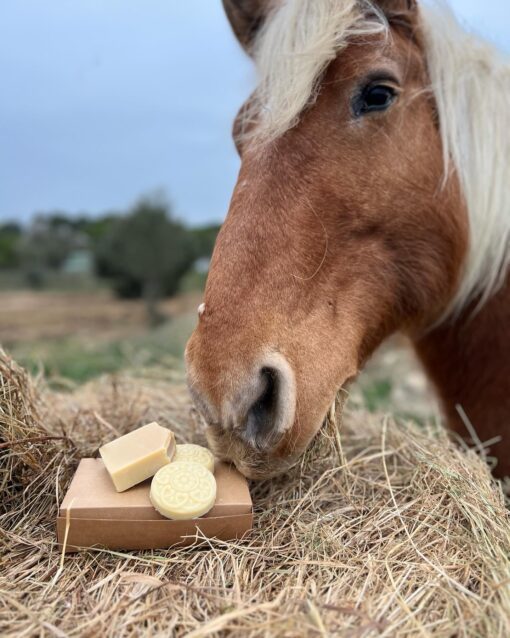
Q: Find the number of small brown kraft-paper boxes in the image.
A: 1